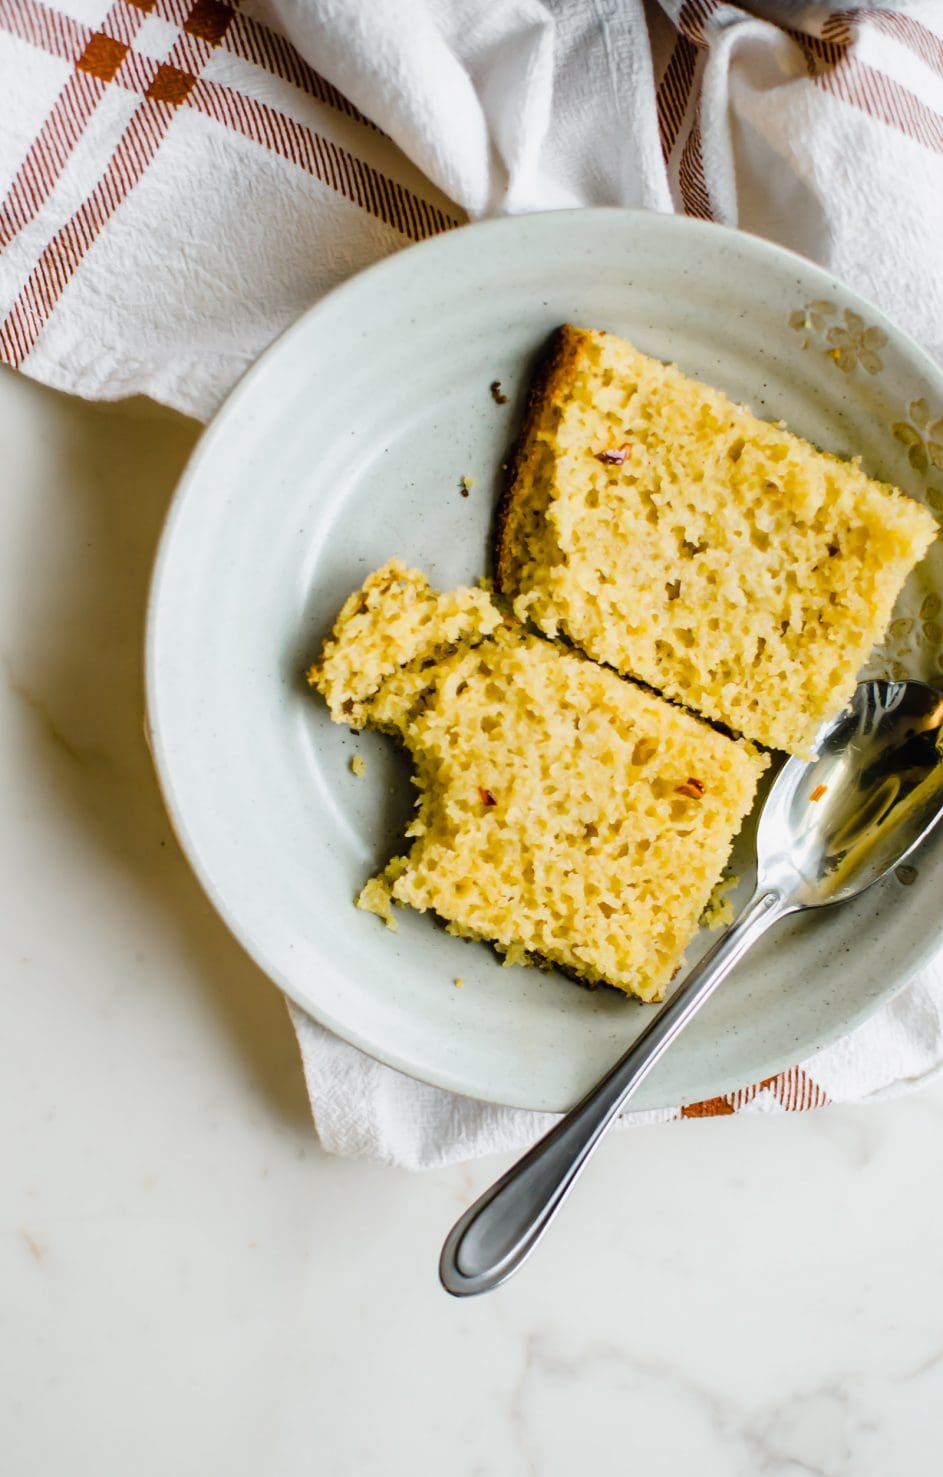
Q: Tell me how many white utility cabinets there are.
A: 0